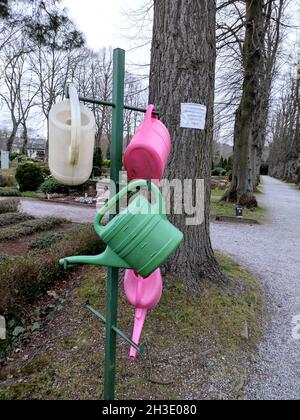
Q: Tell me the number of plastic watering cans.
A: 4